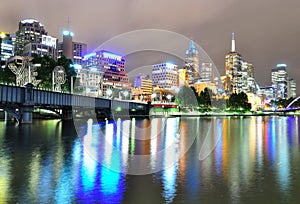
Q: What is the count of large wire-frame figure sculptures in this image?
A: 2